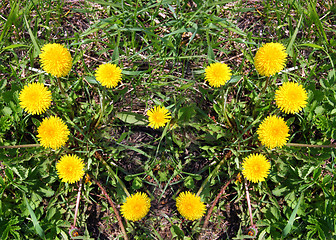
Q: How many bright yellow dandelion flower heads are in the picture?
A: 13